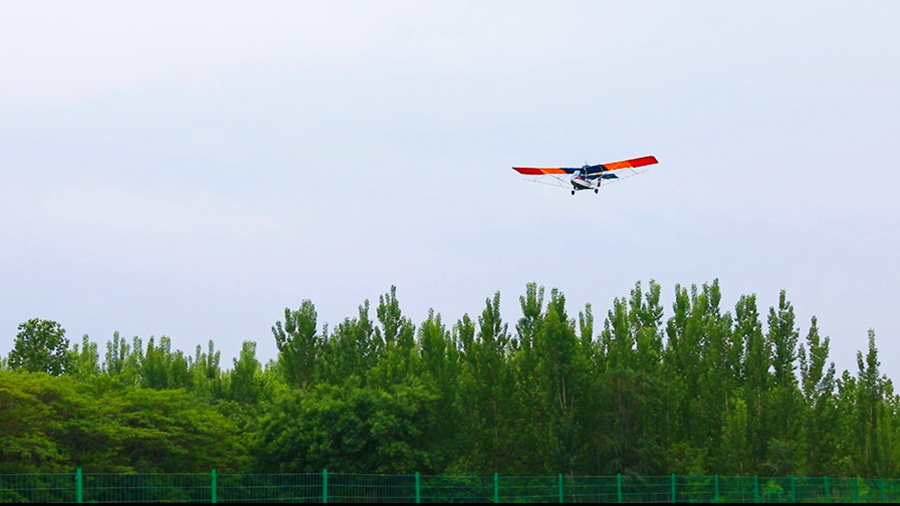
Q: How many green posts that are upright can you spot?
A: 14